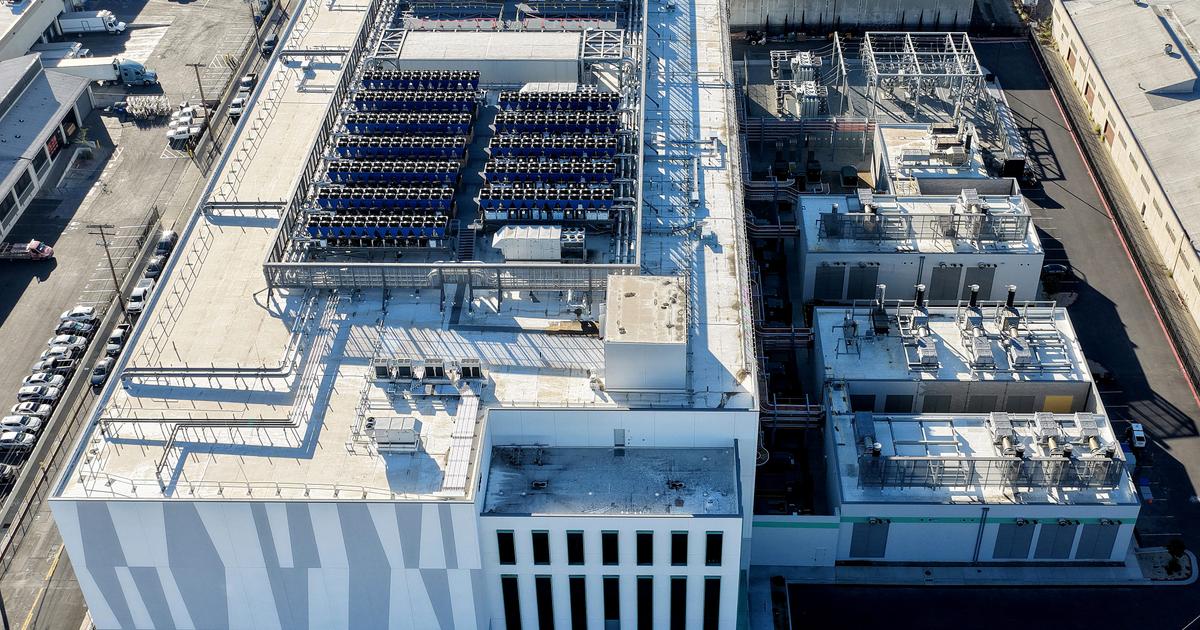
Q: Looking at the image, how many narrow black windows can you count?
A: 14